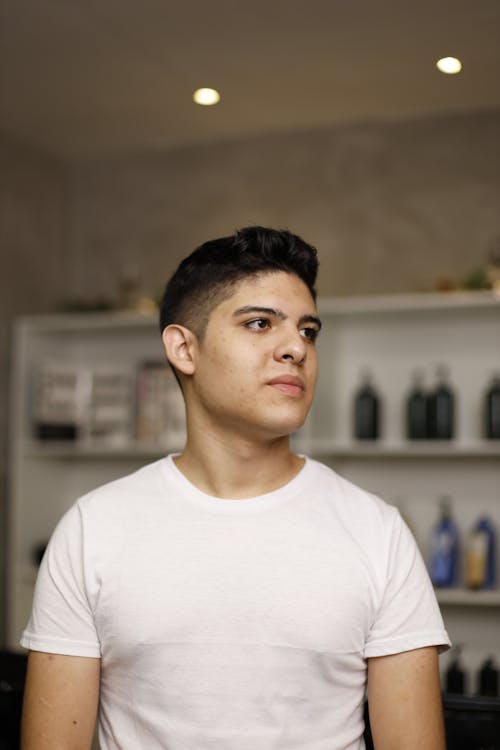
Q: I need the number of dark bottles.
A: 6